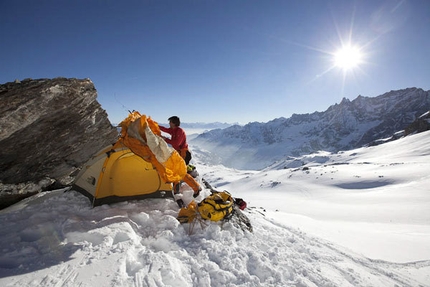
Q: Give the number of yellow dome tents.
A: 1